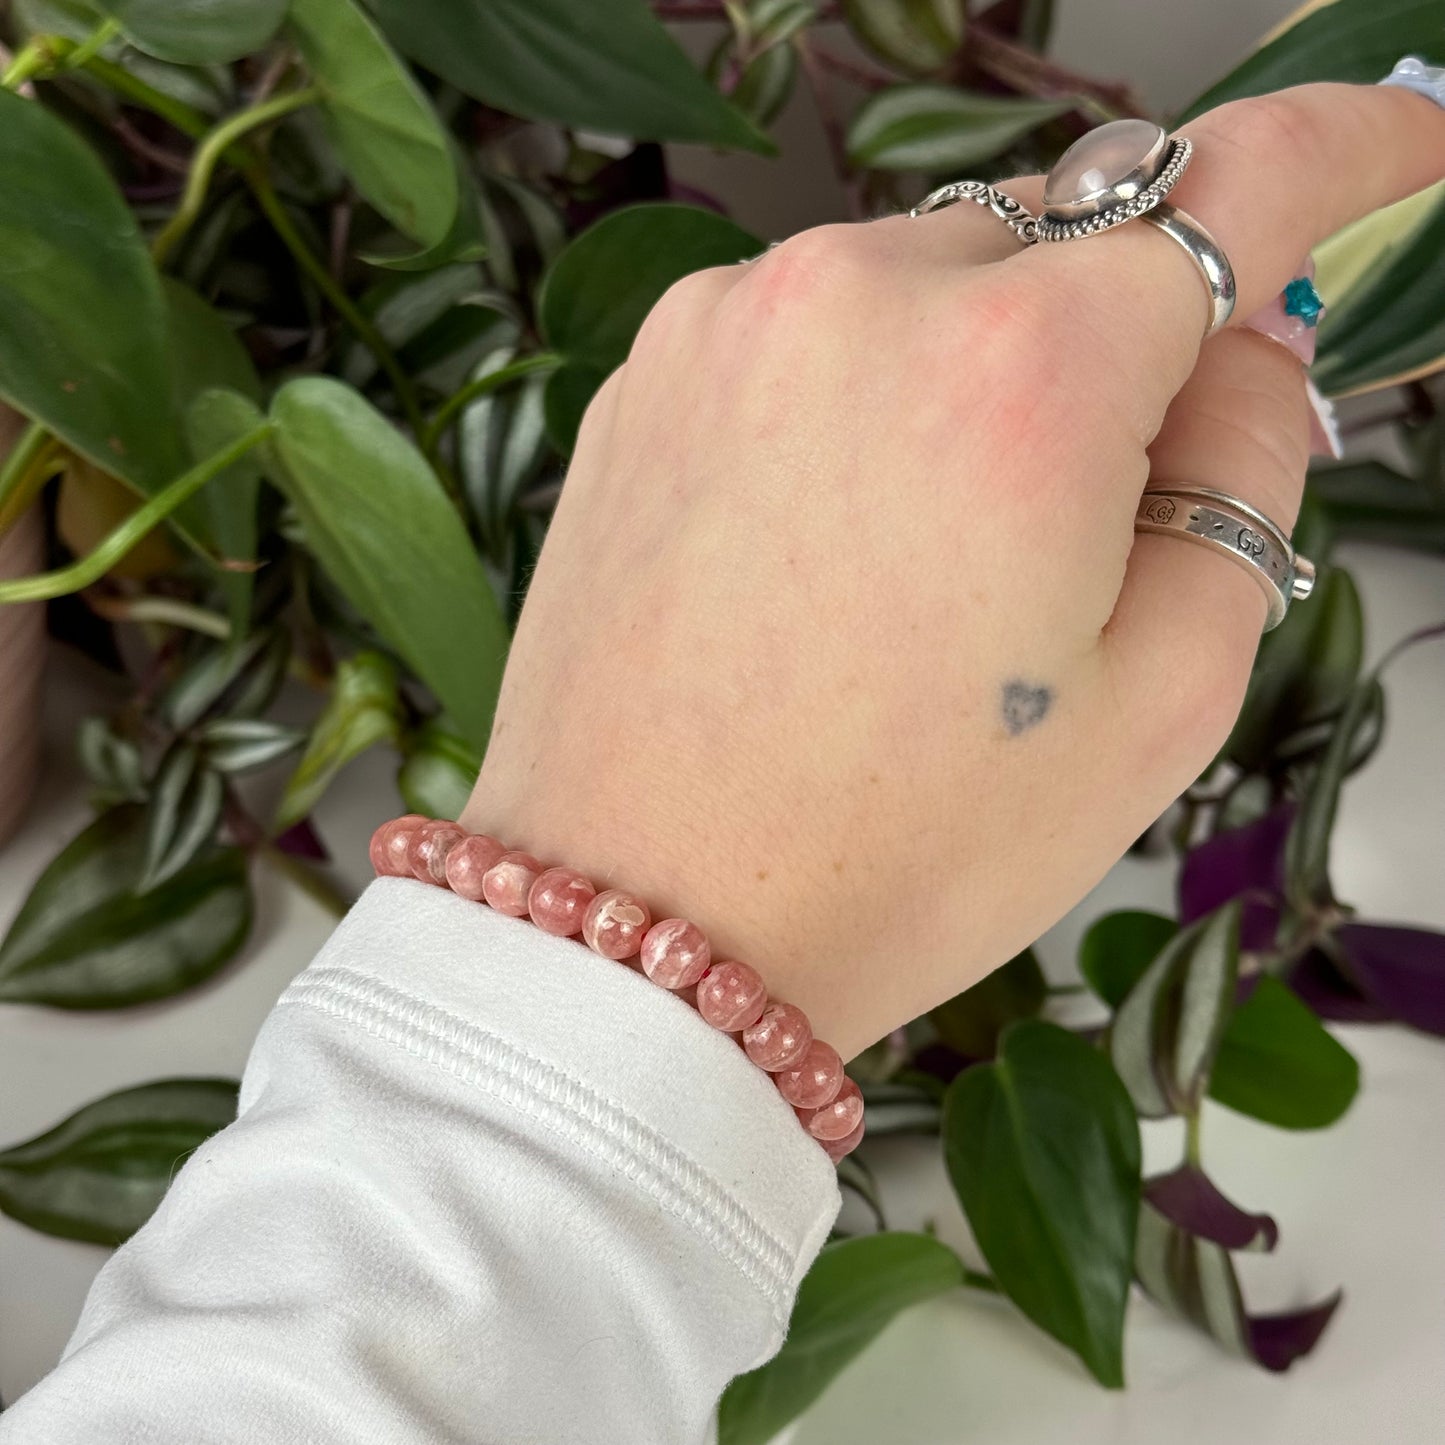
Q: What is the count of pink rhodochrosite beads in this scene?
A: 13